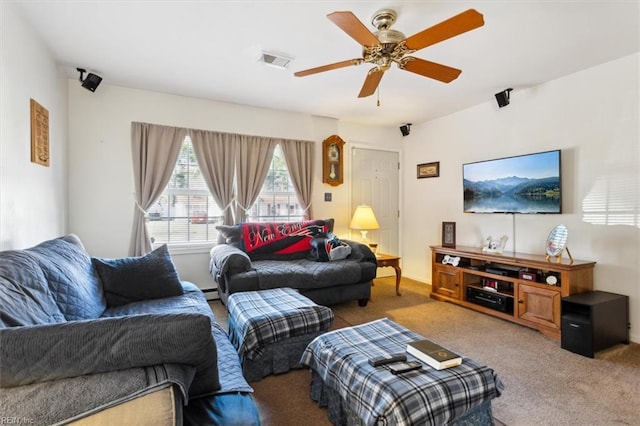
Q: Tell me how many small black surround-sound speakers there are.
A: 3